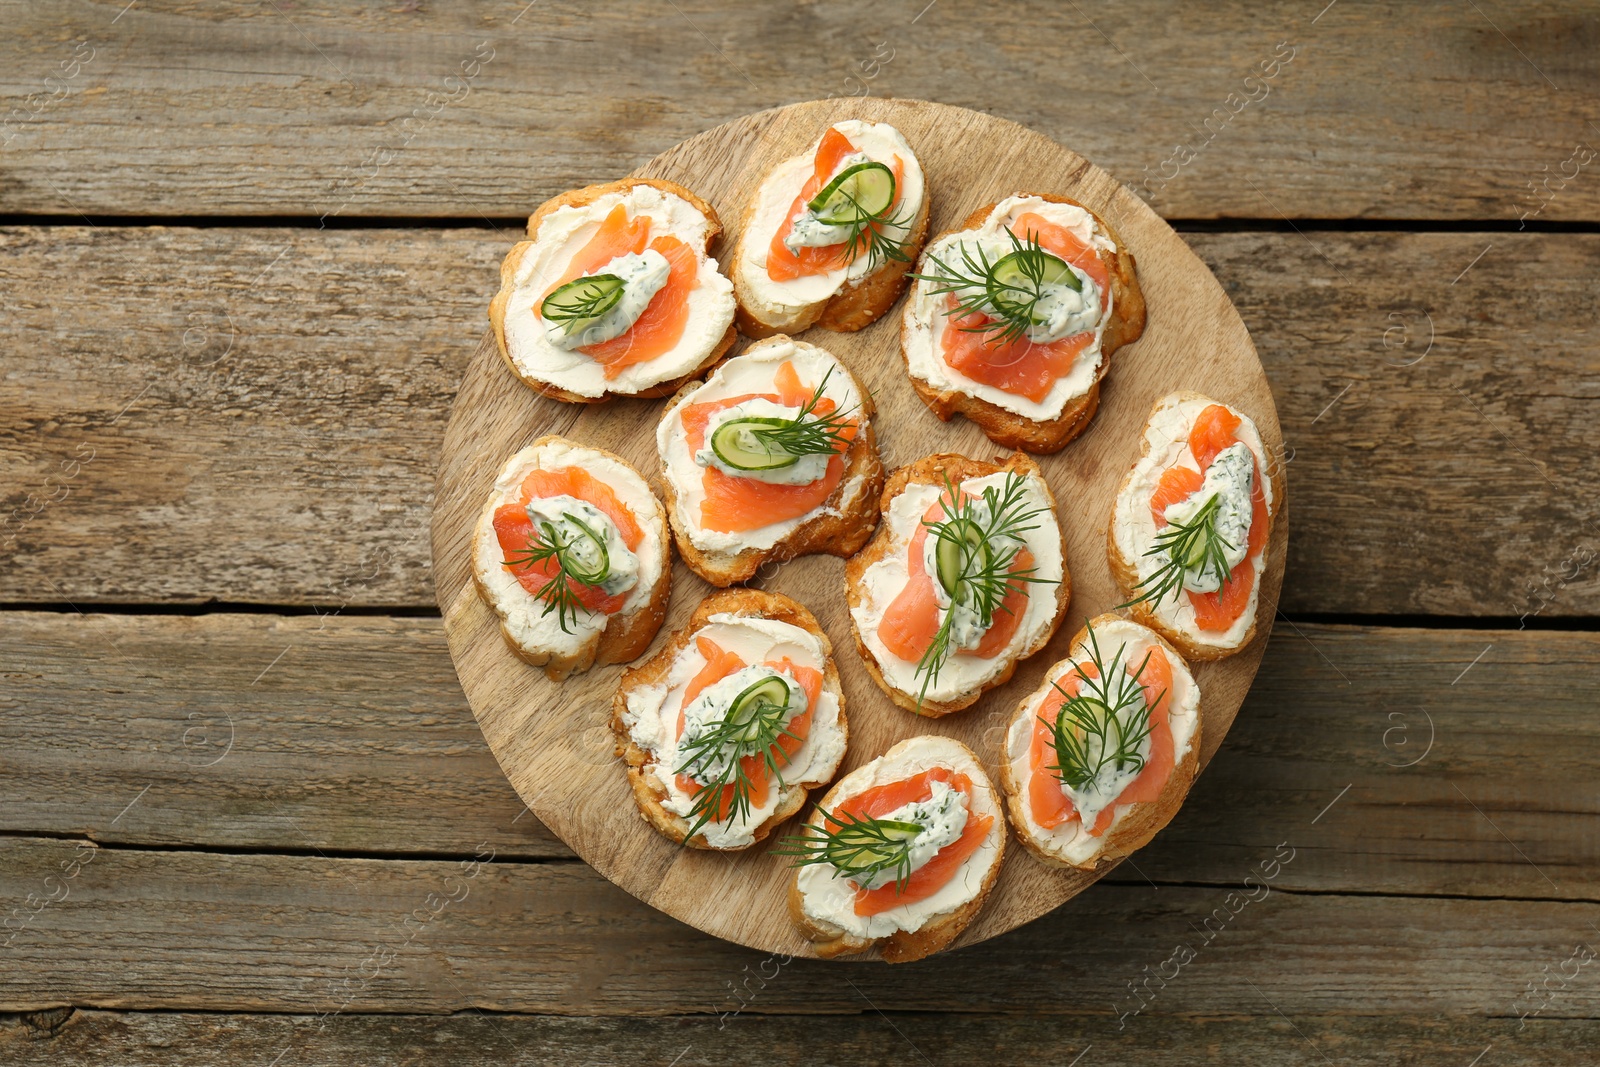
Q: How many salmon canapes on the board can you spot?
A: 10